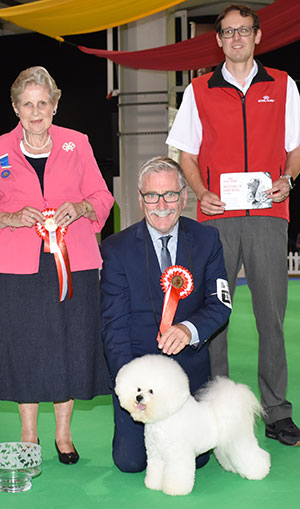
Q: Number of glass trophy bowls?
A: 1